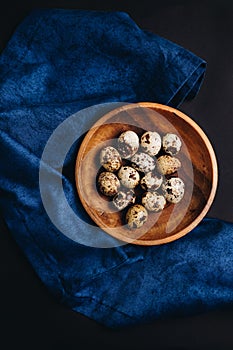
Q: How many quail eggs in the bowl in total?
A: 13